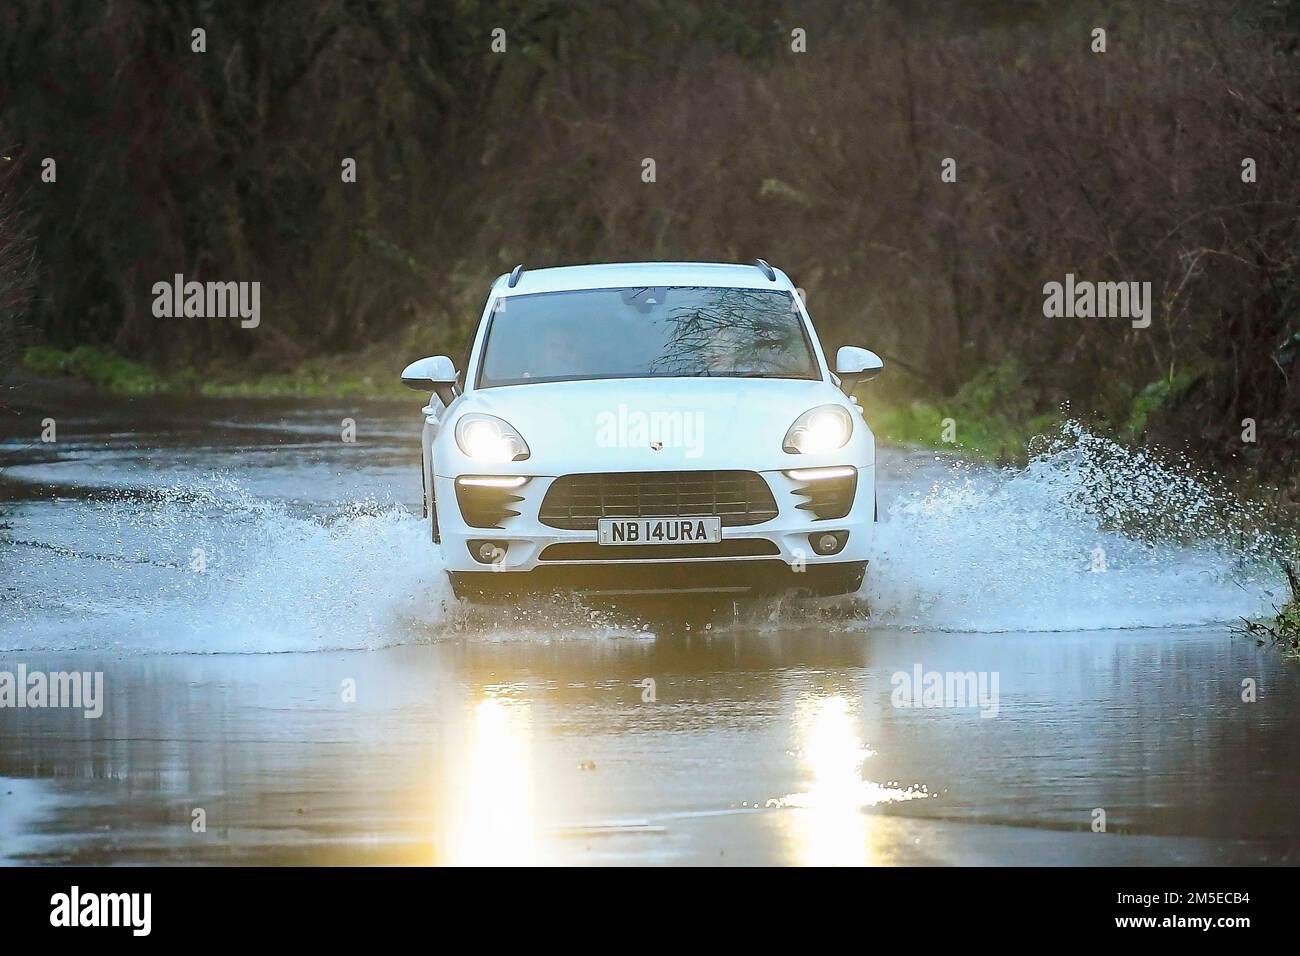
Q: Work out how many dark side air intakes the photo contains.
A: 2